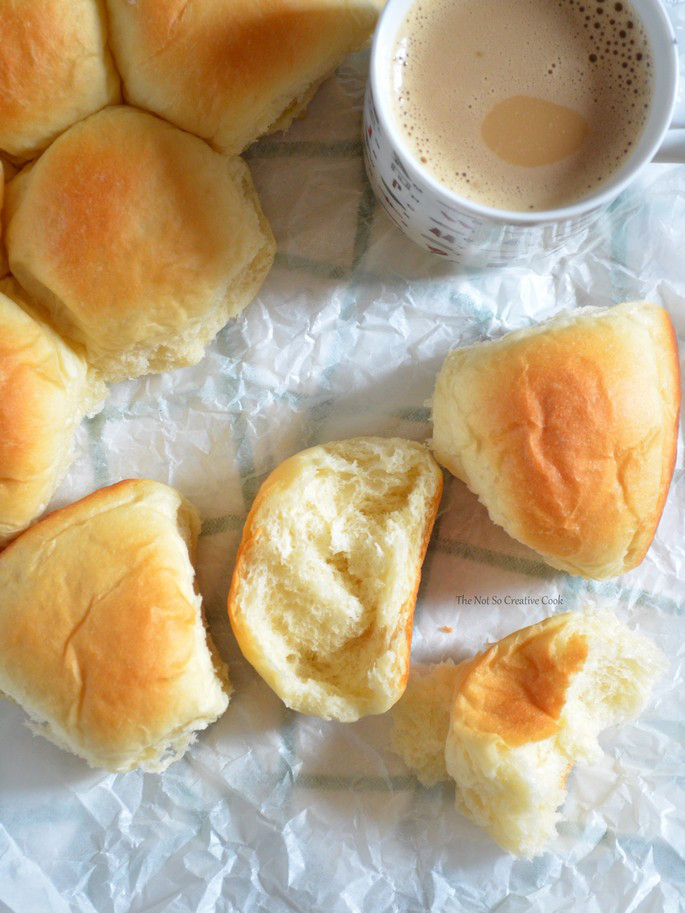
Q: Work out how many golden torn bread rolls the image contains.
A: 2